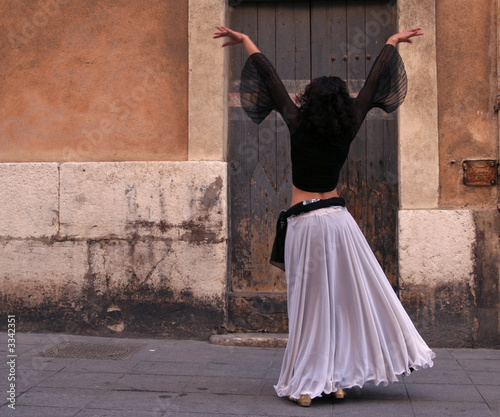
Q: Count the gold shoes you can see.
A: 2